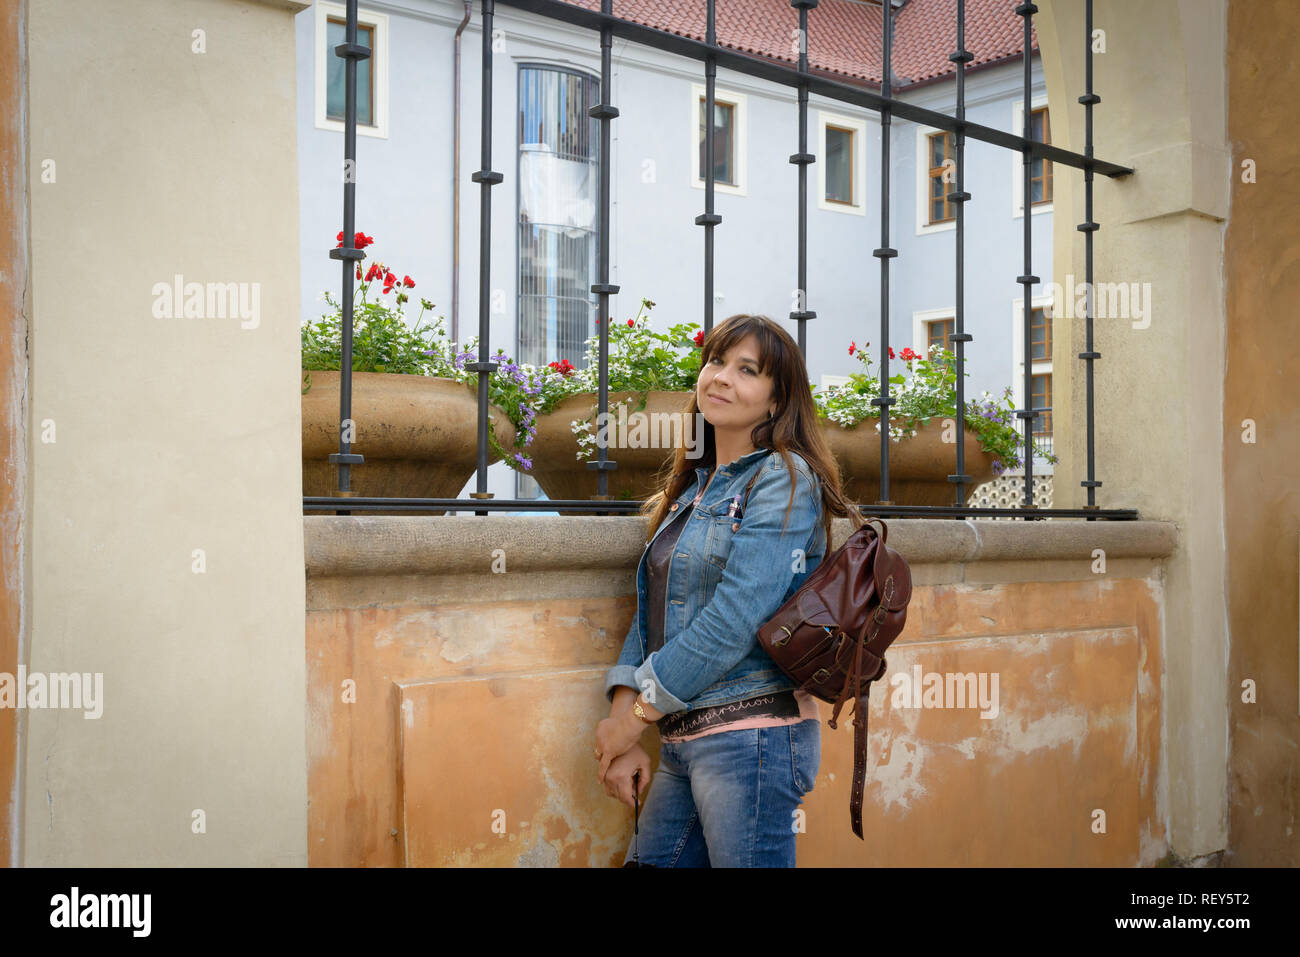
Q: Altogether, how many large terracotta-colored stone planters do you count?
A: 3